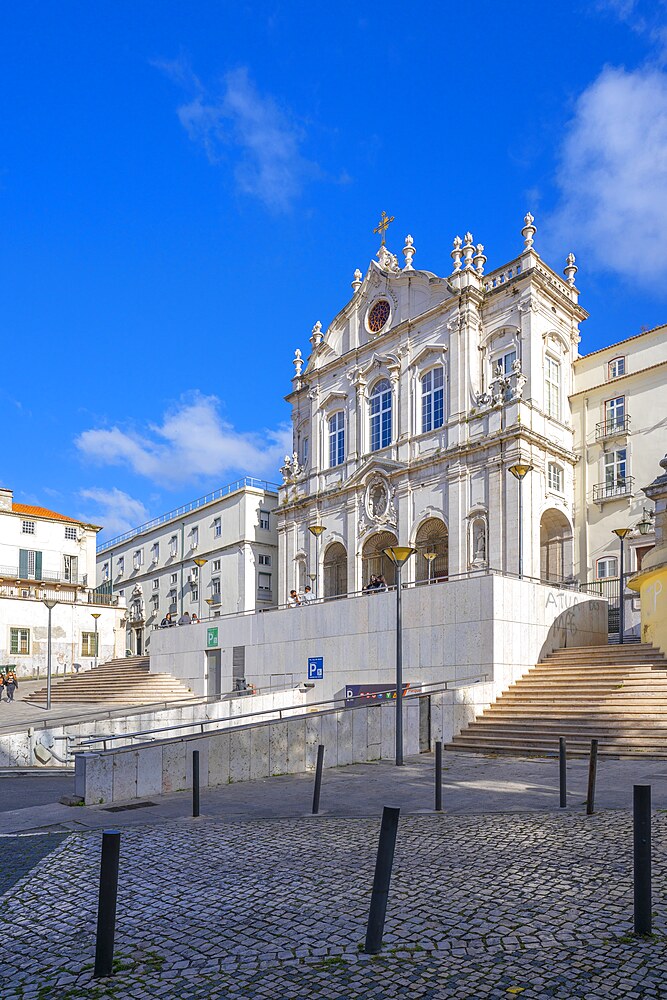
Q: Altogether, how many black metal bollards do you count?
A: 8